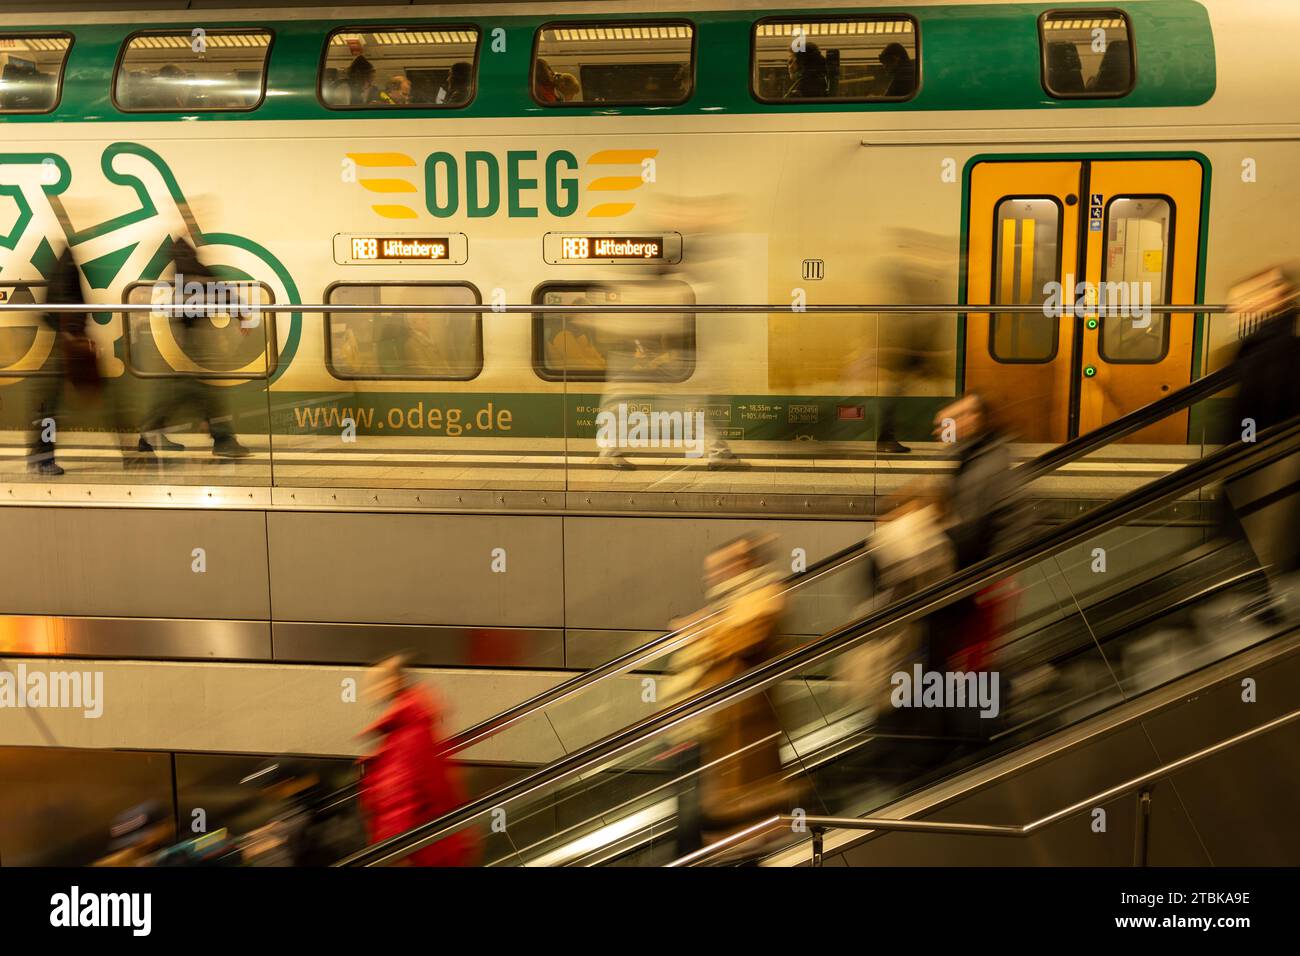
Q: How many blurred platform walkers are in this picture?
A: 4